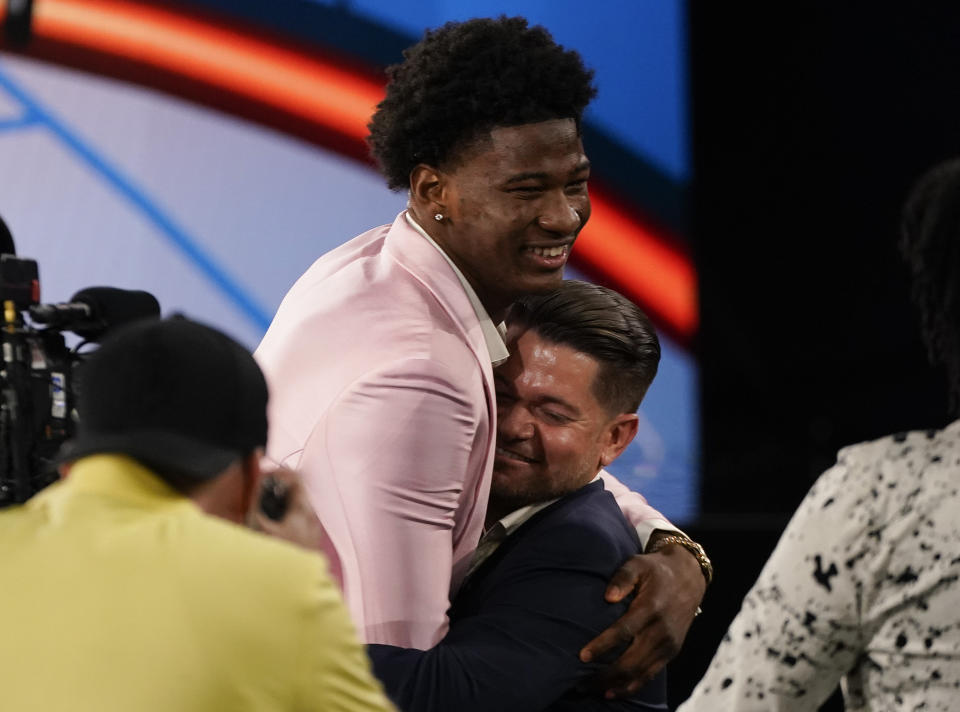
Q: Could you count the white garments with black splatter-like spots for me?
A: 1